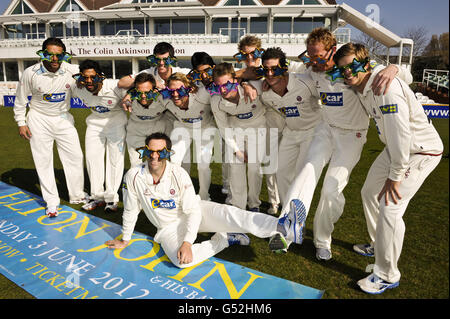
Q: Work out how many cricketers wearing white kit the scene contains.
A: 12